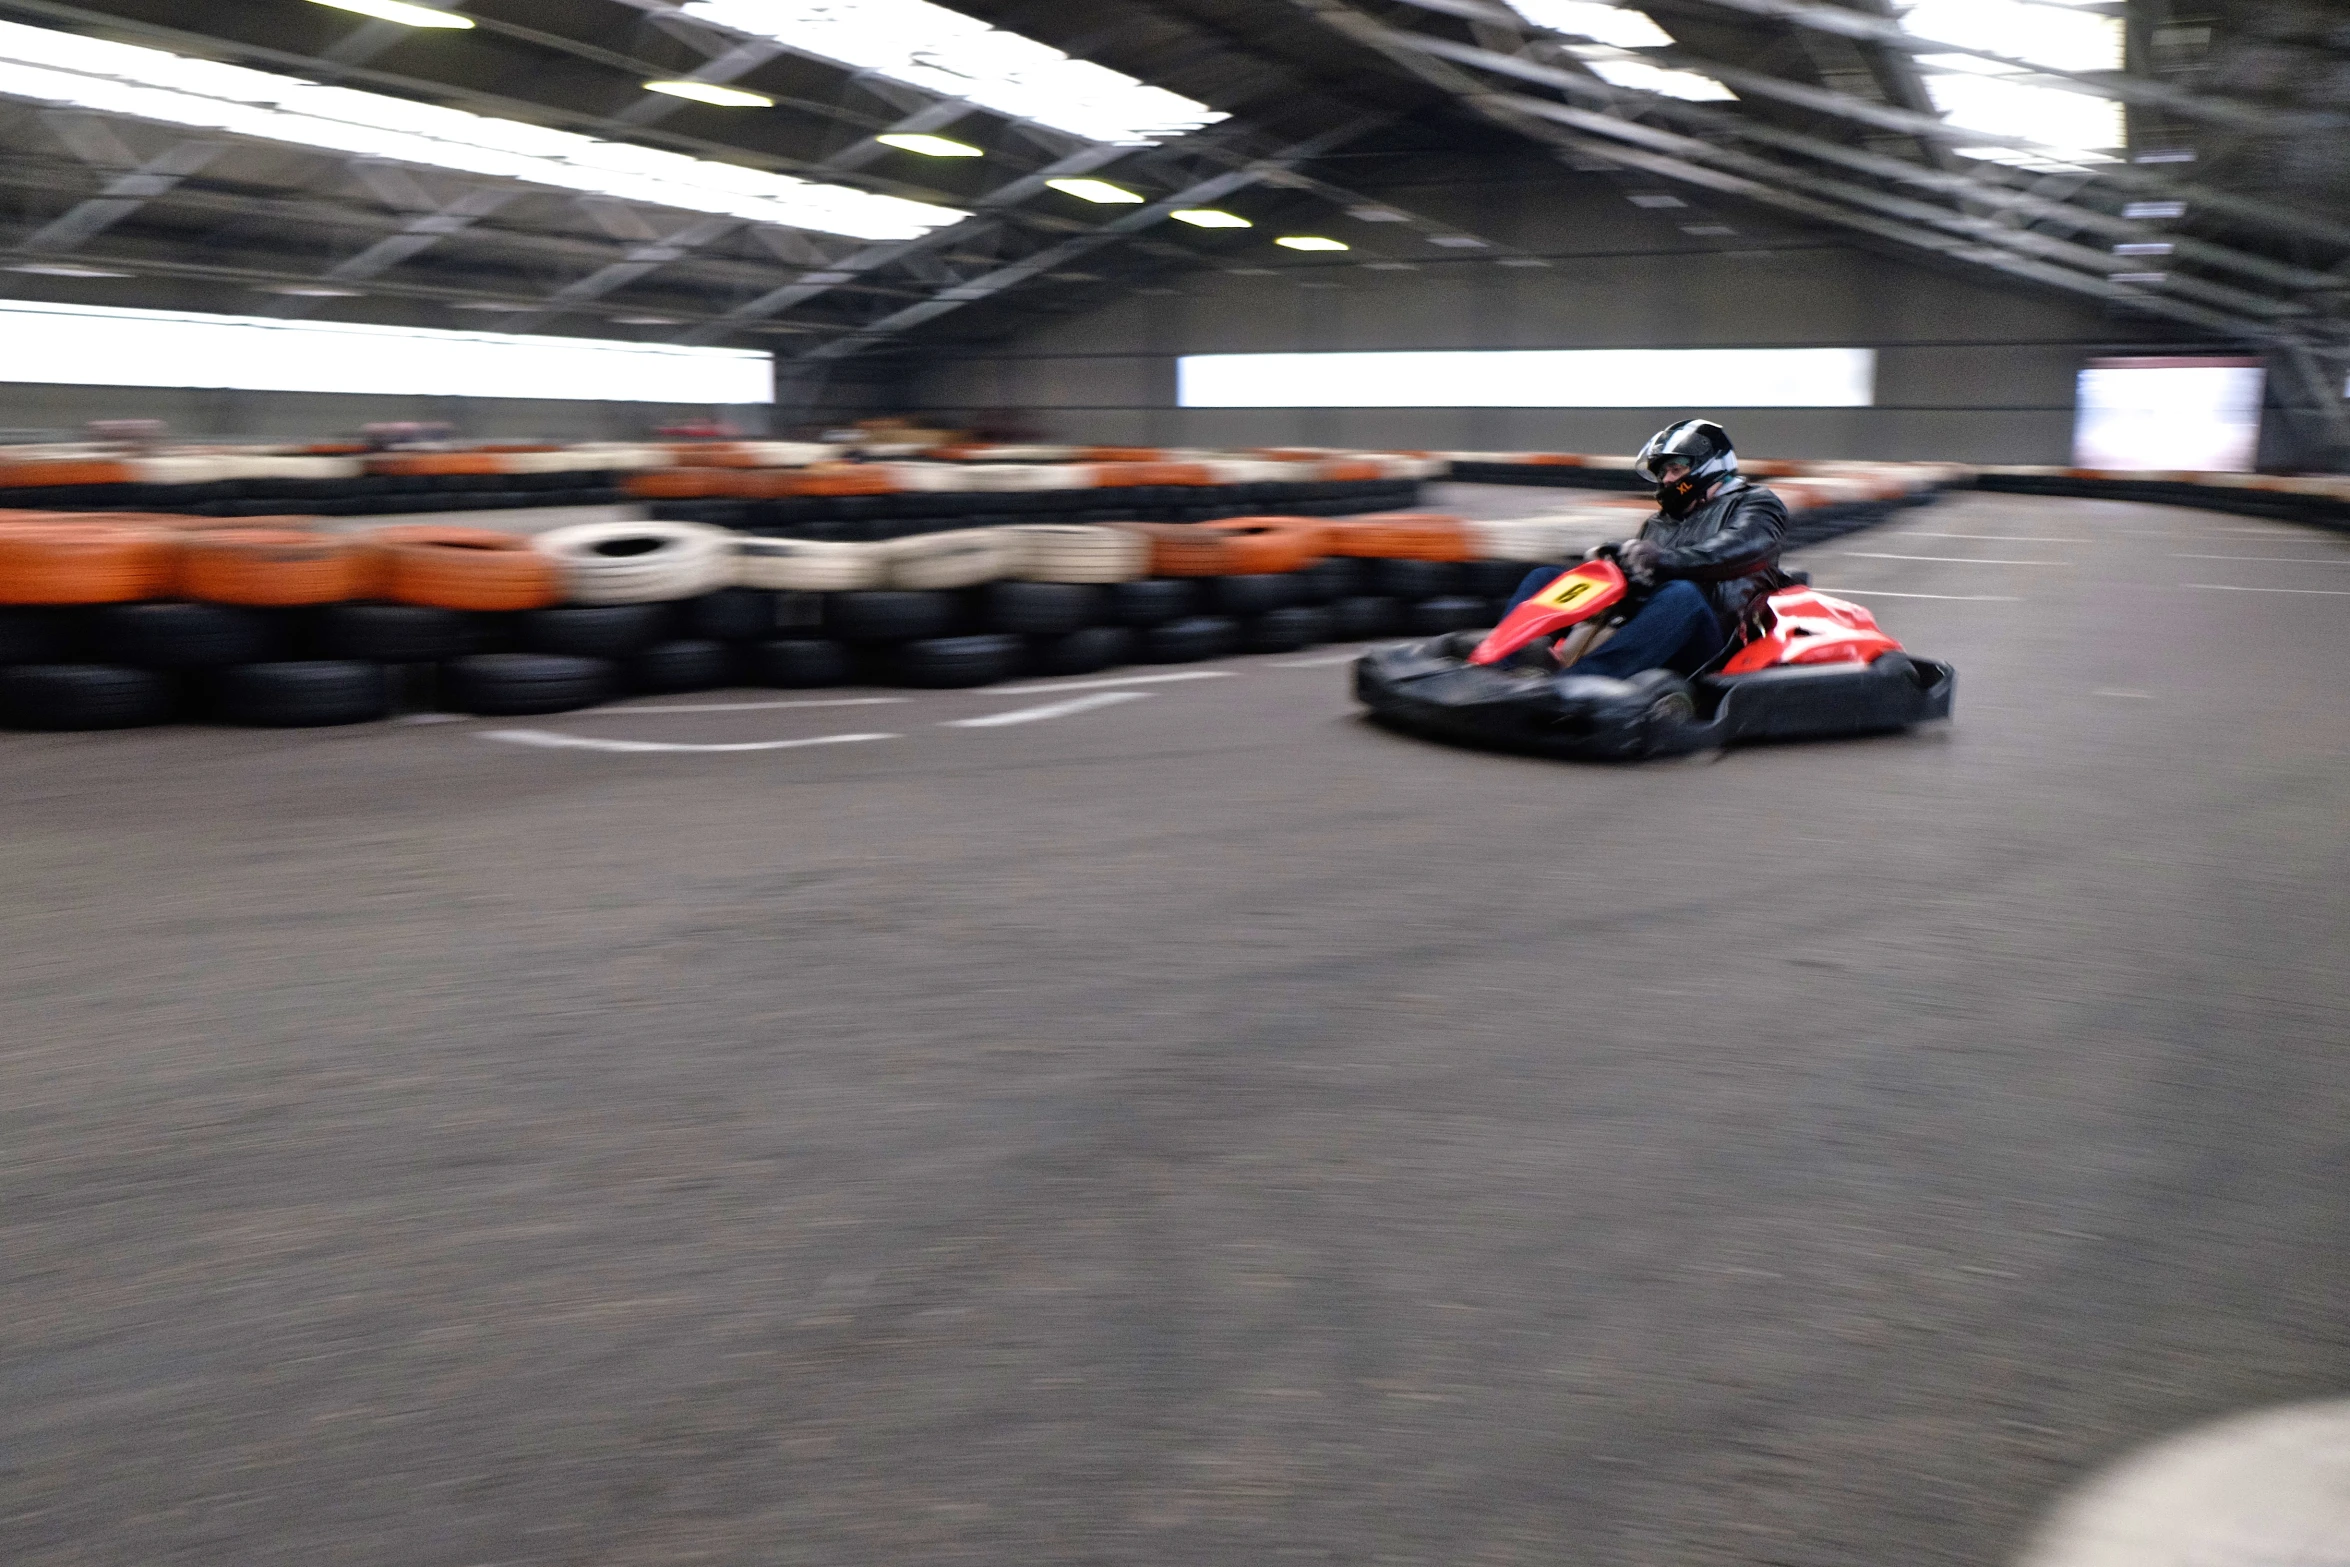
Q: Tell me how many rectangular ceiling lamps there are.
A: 6